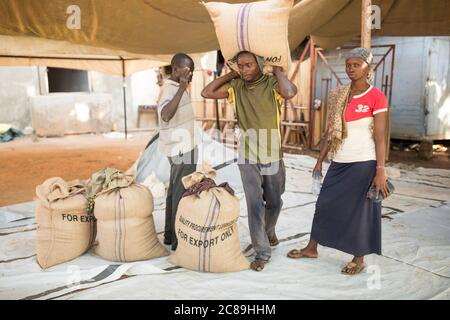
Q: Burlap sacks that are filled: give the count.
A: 4